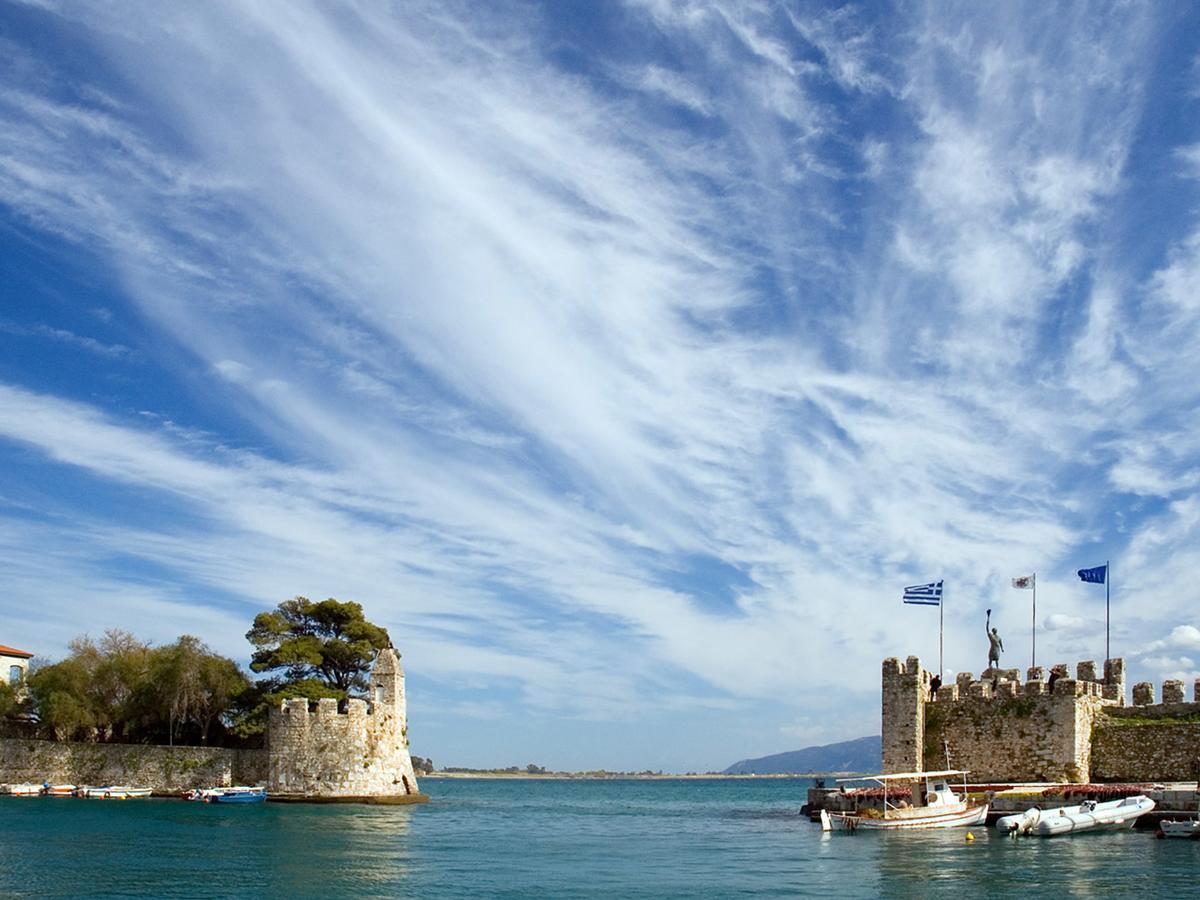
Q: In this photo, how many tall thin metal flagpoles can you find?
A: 3